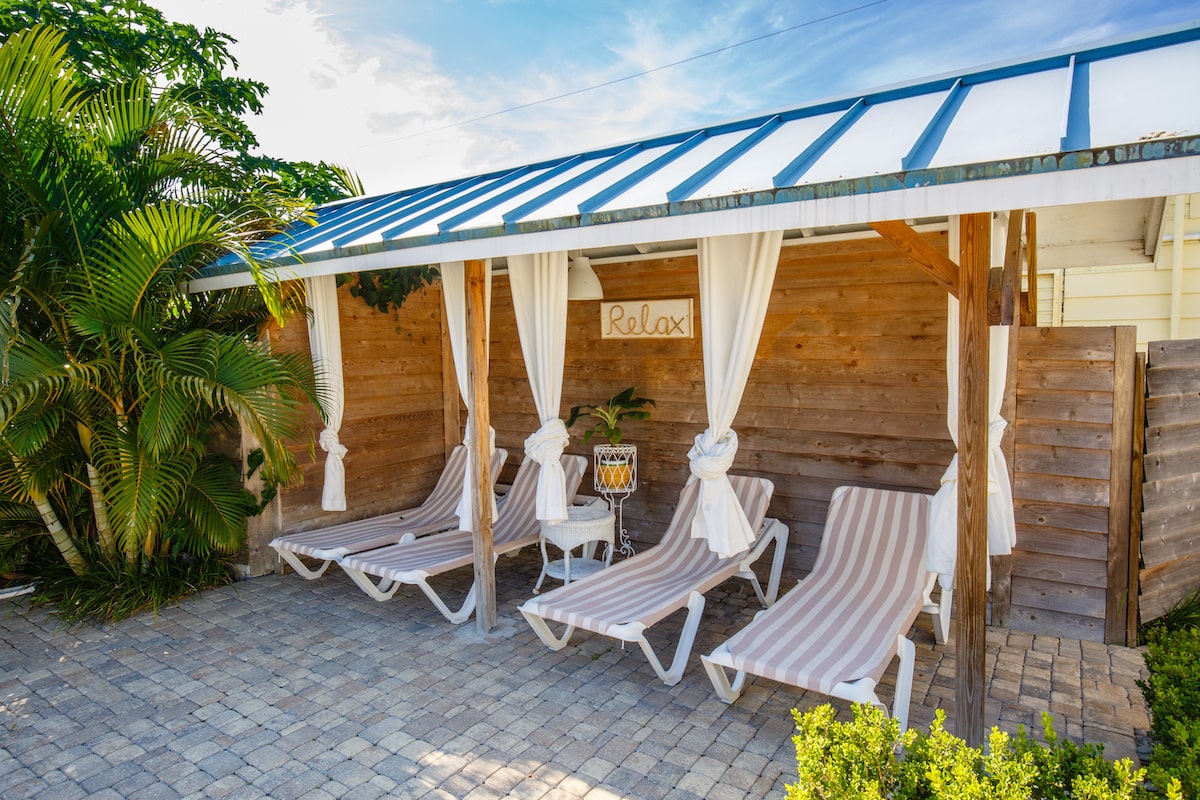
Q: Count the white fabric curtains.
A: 5